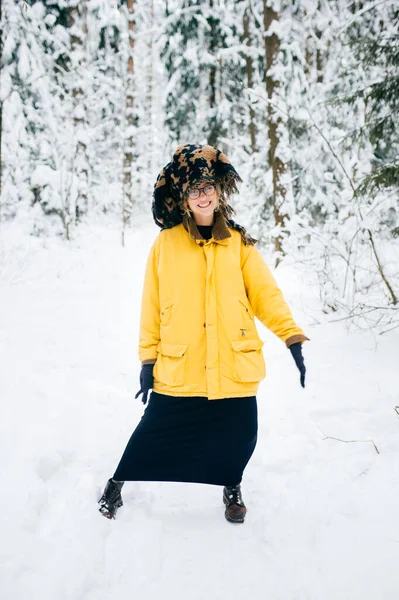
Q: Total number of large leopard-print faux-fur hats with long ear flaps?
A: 1